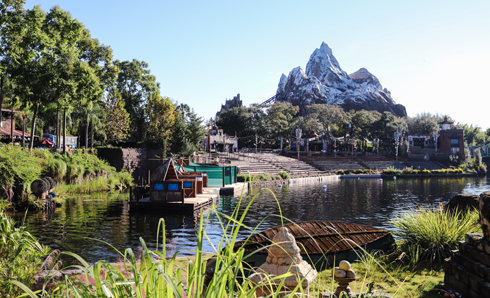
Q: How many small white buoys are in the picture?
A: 5